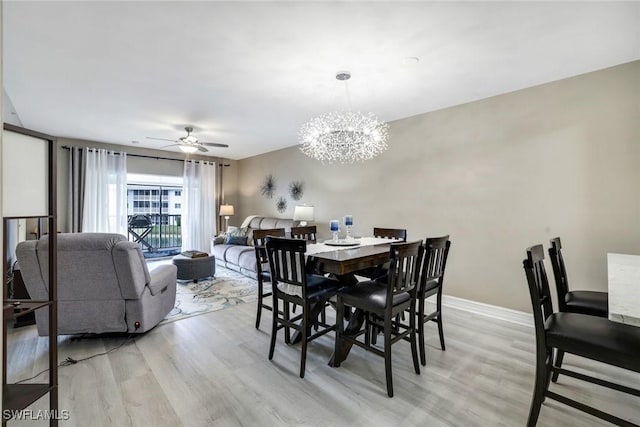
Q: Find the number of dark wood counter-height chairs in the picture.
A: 8